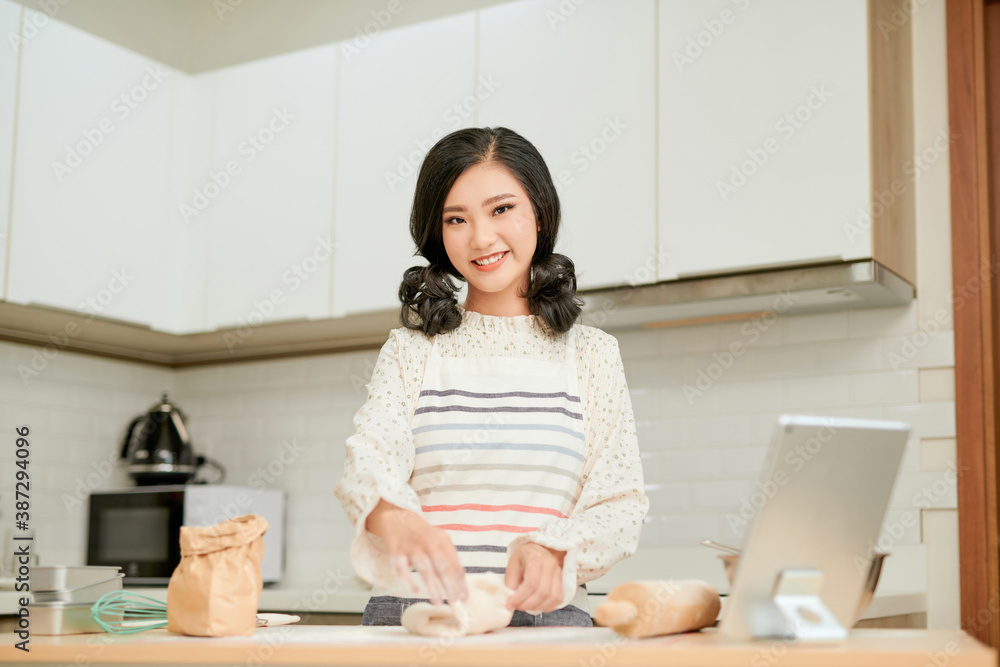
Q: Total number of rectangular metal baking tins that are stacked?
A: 3